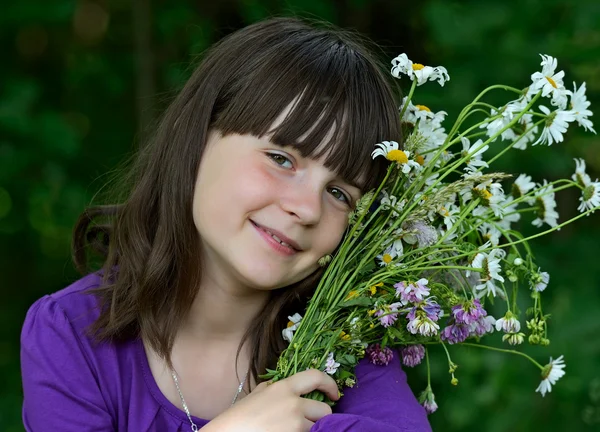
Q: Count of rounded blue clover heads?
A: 0